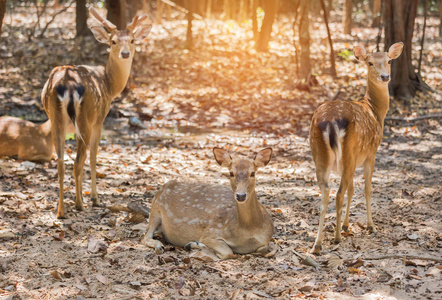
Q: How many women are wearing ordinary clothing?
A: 0